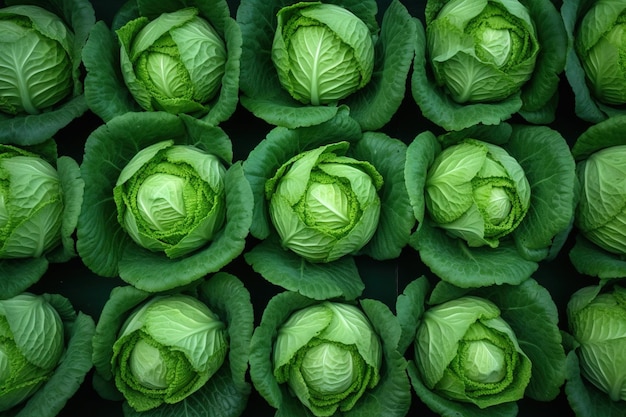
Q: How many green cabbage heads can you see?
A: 15